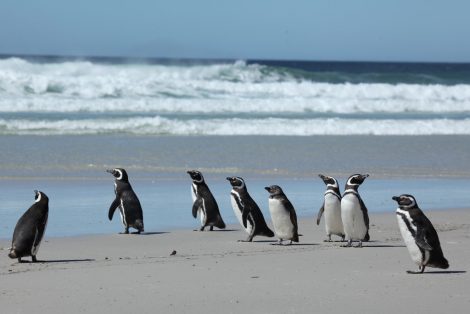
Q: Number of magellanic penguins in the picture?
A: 8